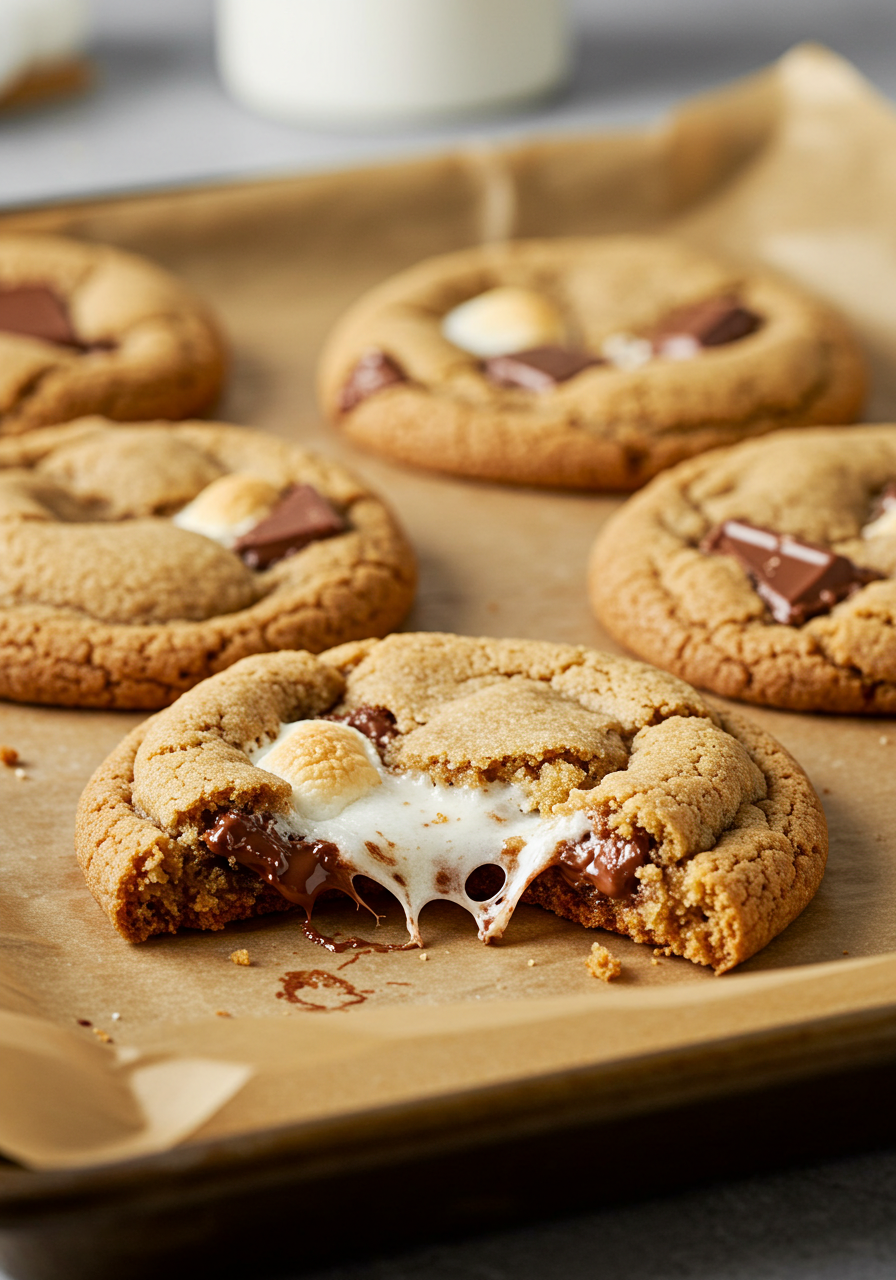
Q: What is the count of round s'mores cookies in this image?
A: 5